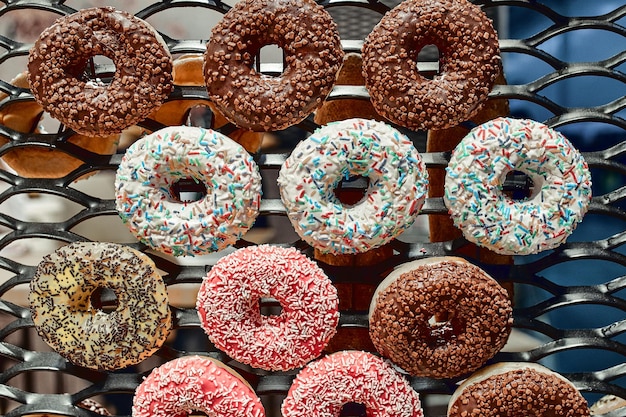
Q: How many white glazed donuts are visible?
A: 3